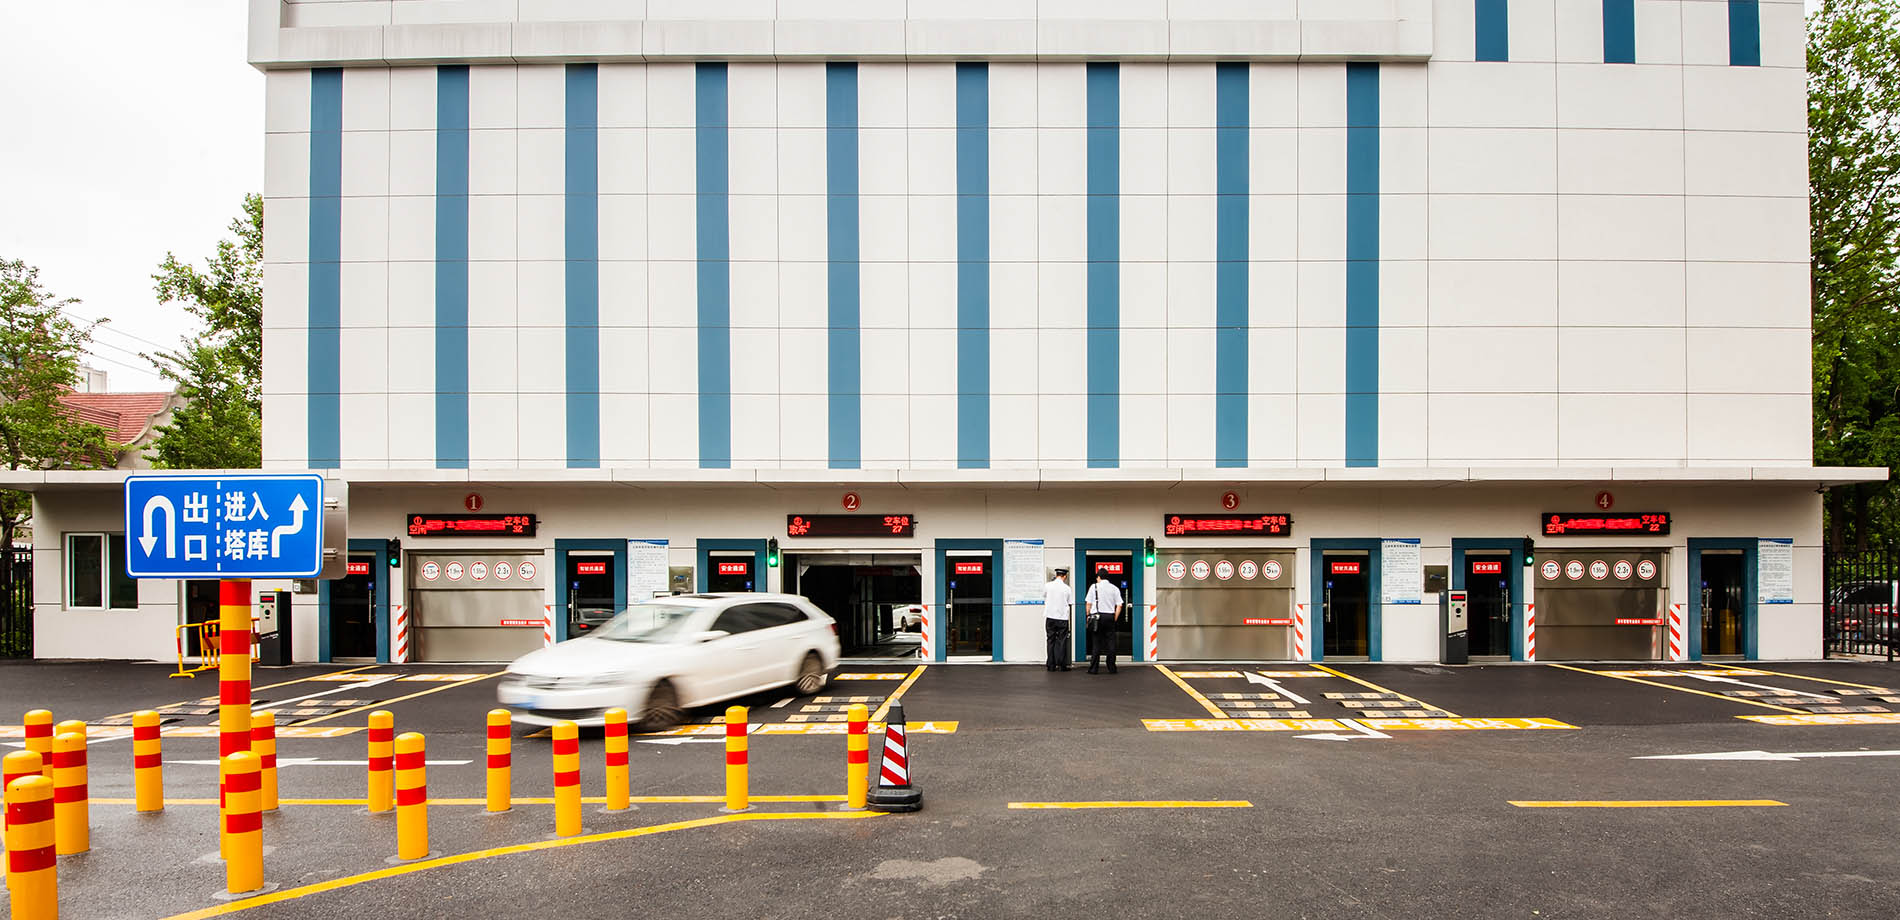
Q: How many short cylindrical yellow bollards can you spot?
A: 15